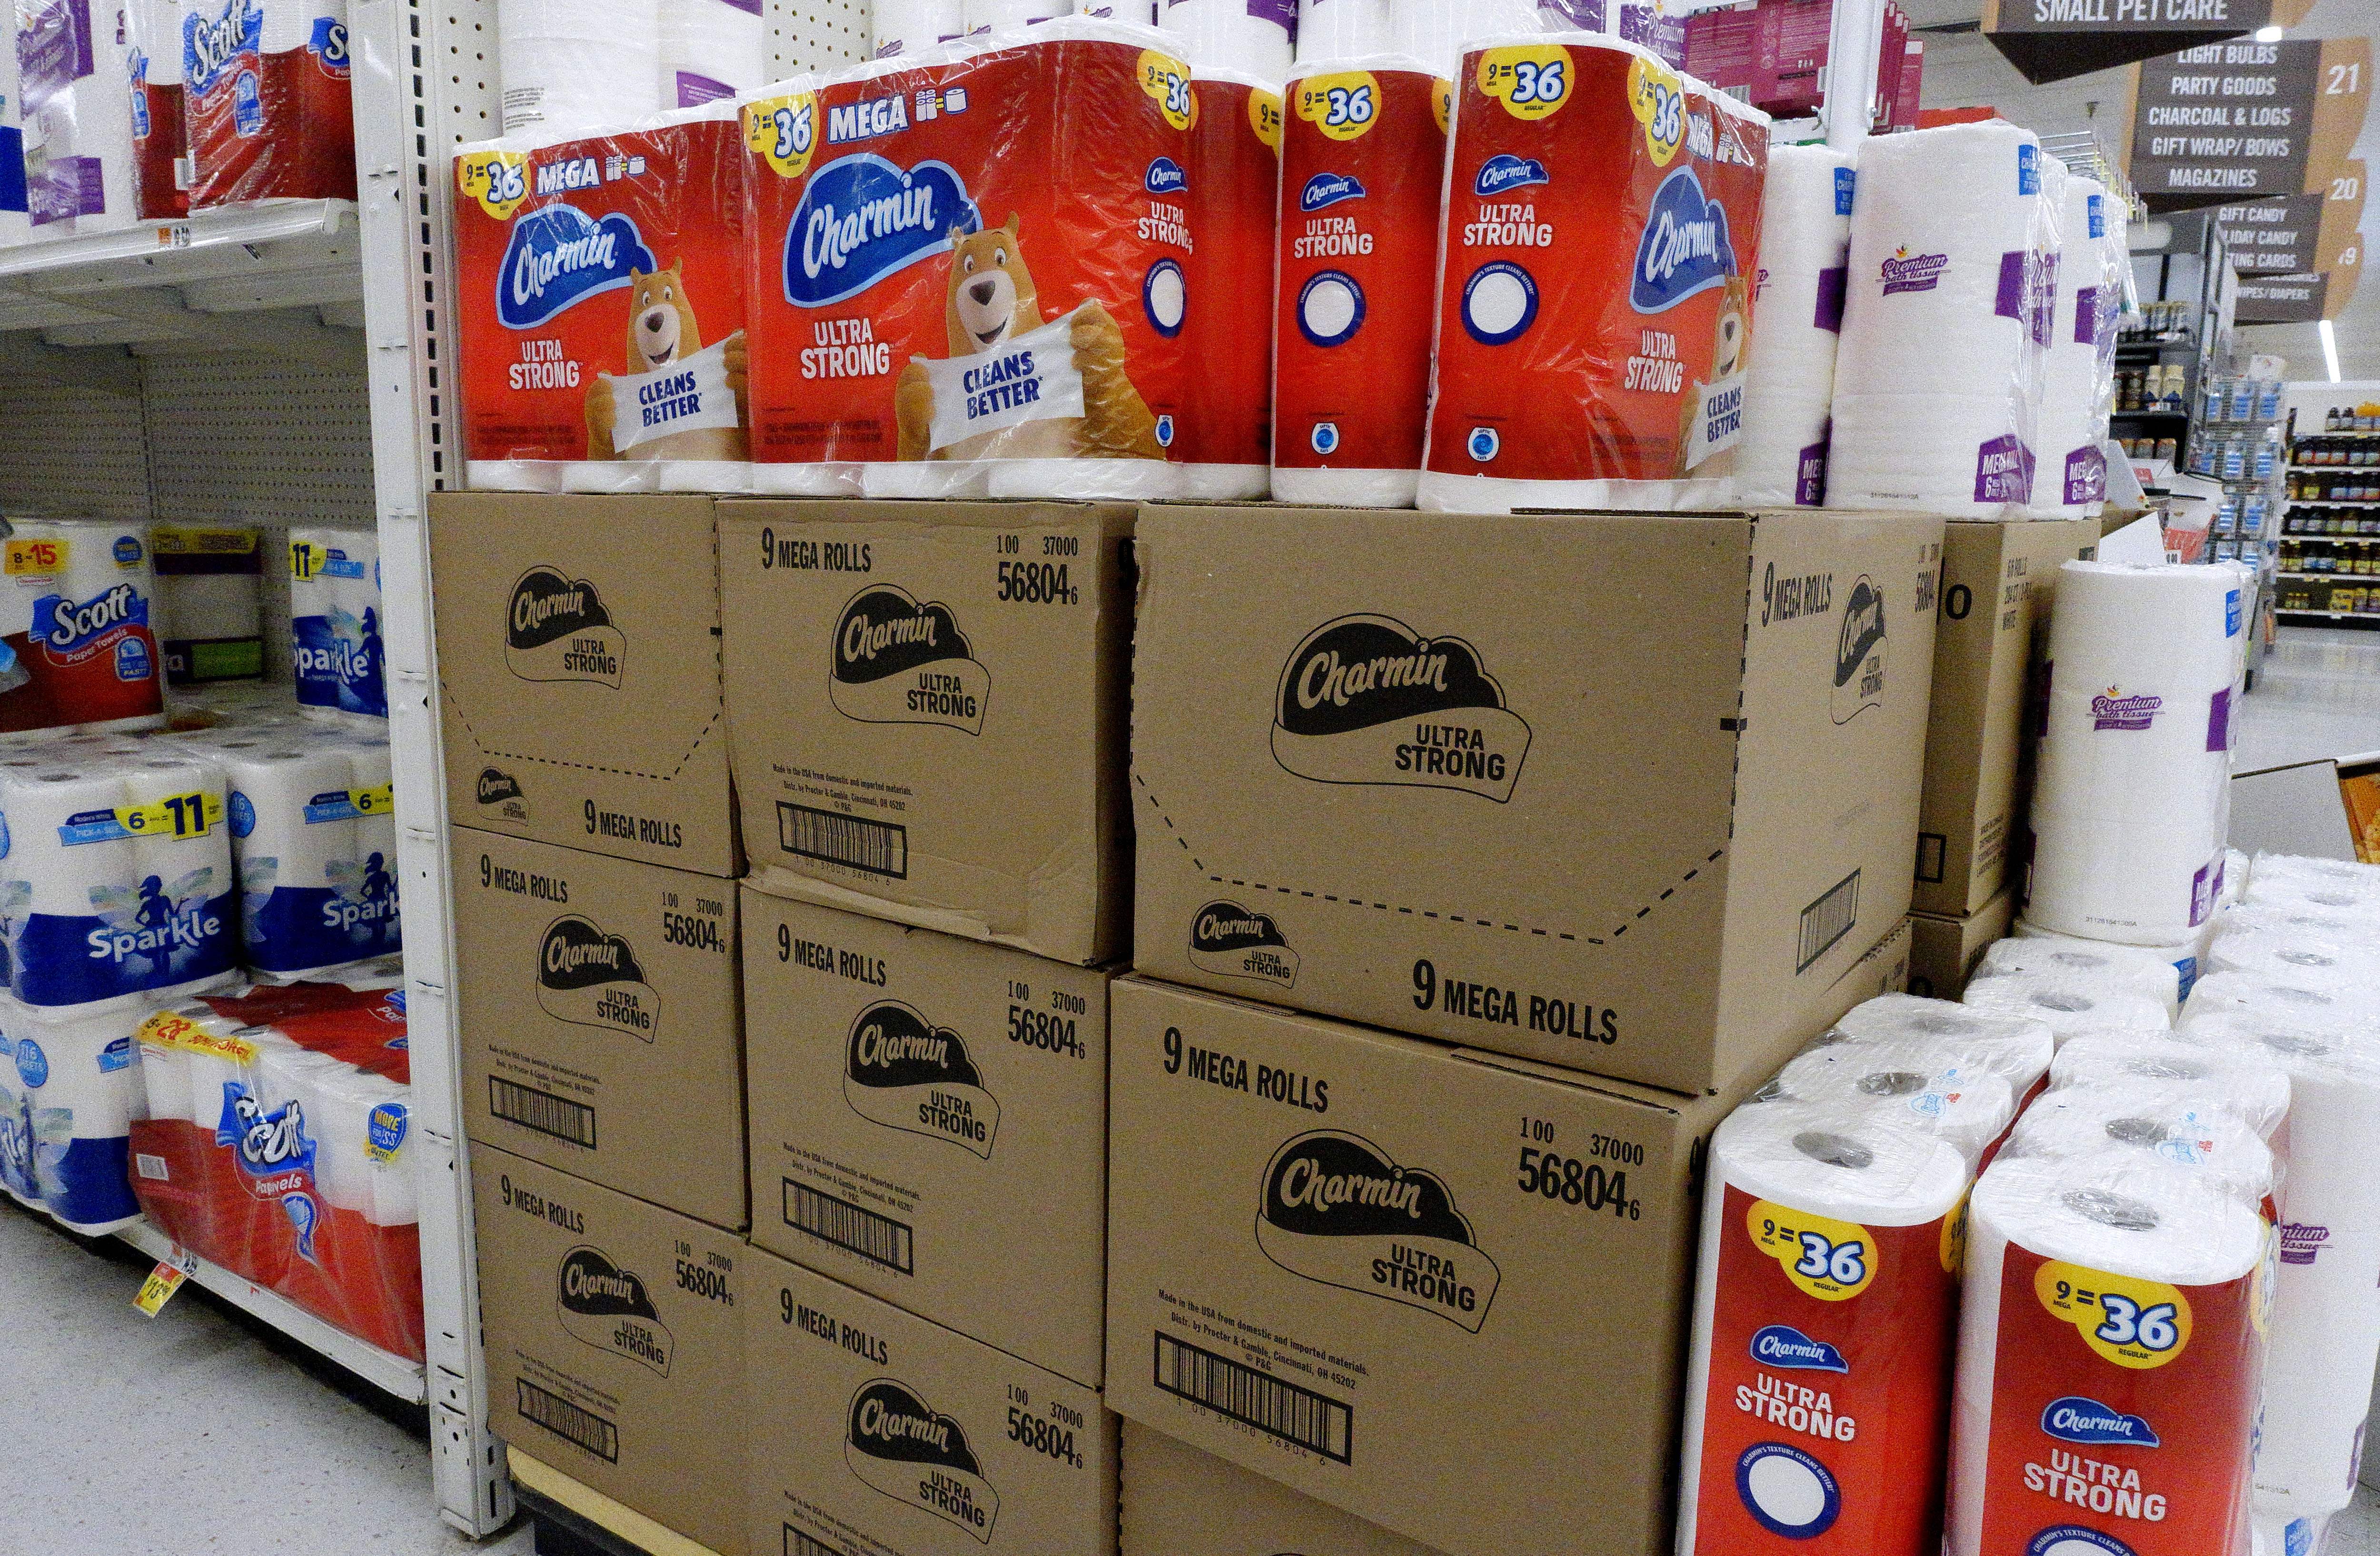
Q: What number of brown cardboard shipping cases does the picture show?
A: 11